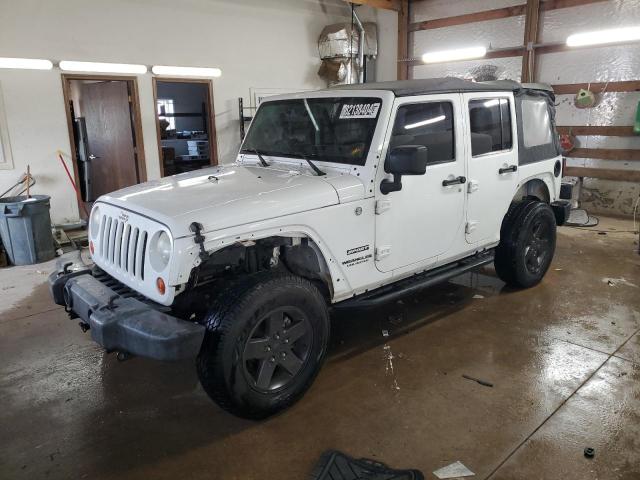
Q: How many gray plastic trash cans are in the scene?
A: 1